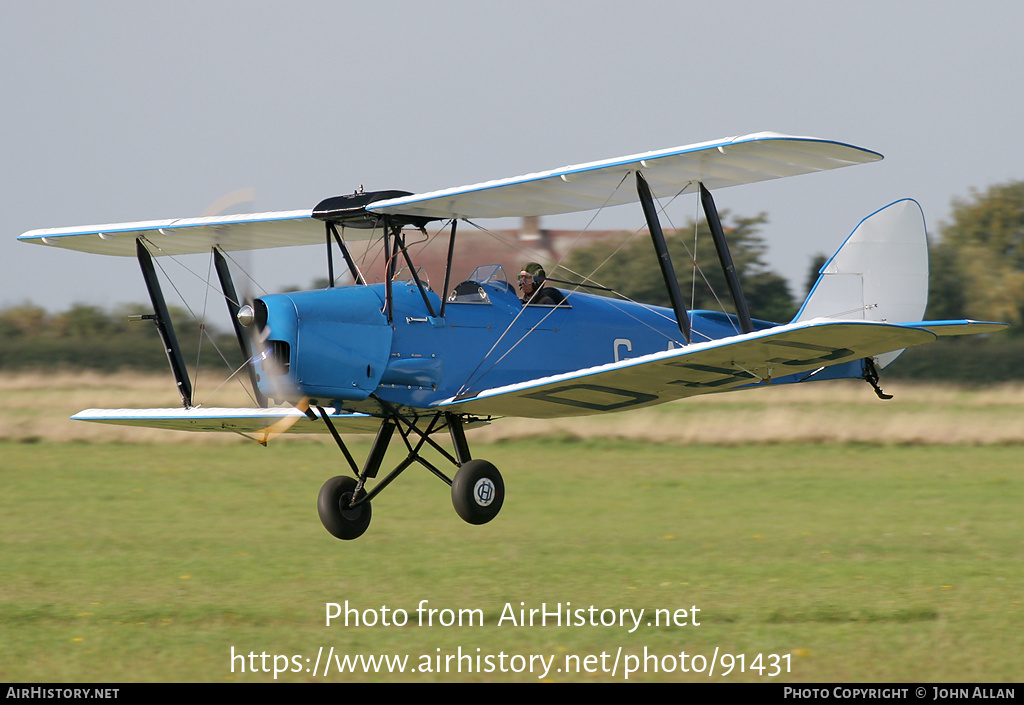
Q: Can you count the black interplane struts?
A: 4